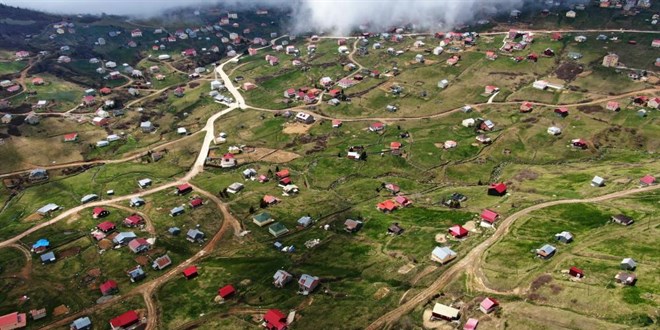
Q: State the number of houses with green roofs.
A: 2